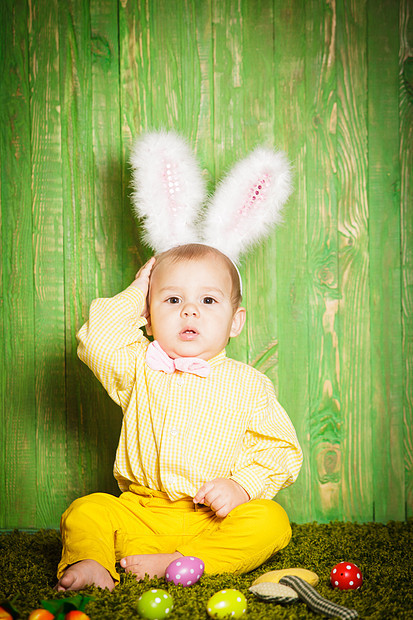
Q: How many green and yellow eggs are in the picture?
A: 2